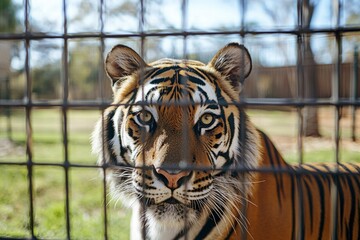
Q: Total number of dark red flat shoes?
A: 0